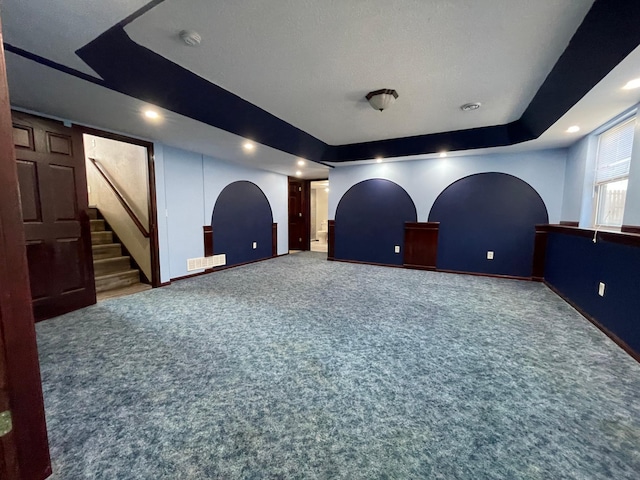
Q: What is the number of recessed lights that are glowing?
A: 8